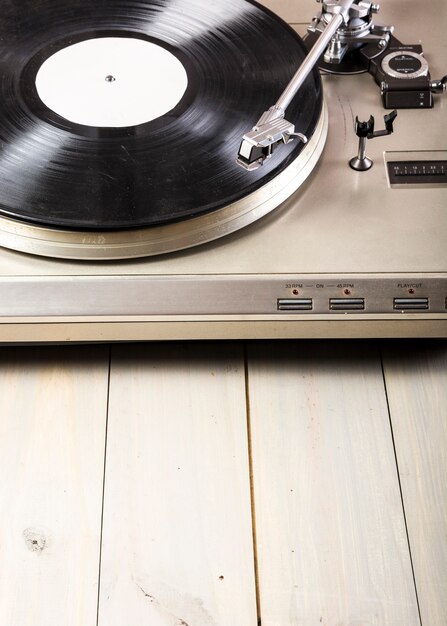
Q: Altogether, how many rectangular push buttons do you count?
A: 3